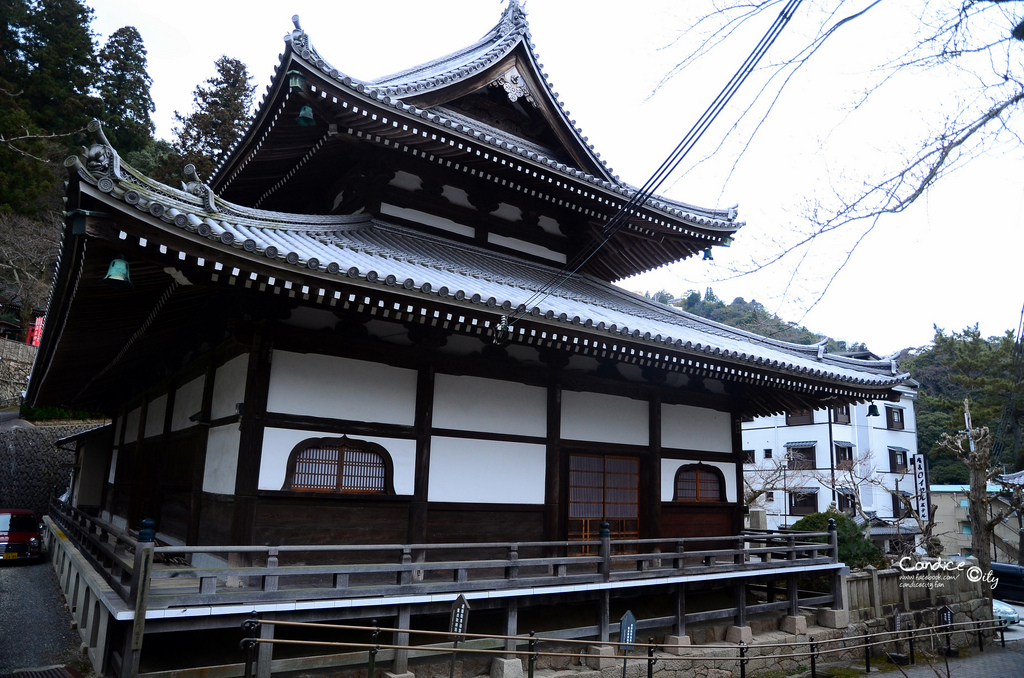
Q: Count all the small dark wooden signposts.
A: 4